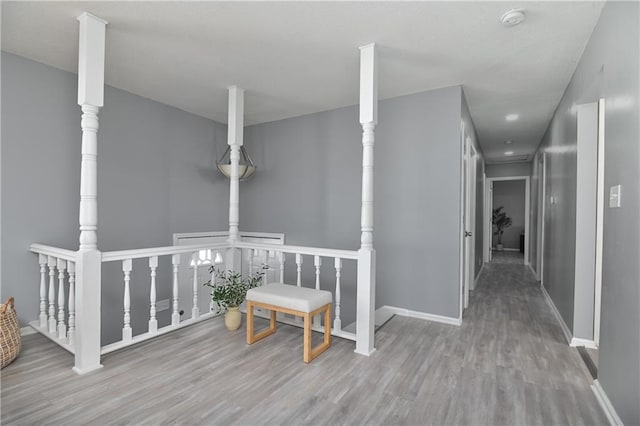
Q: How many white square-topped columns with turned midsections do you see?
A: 3